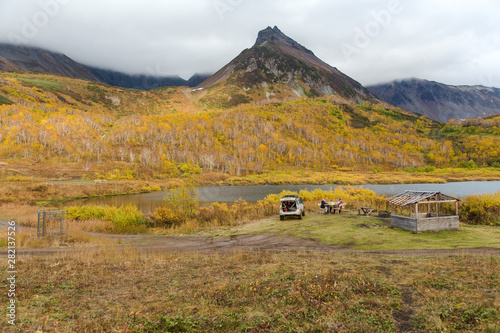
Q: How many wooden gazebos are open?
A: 1